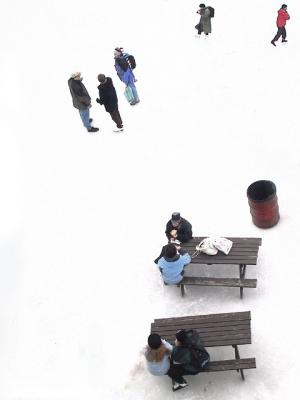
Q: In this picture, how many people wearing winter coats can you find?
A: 9